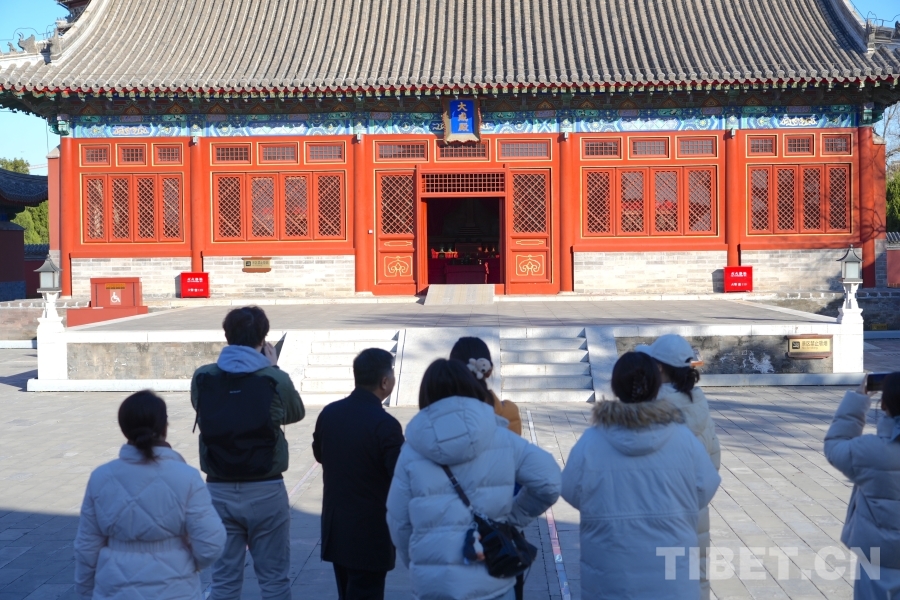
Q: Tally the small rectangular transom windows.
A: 15